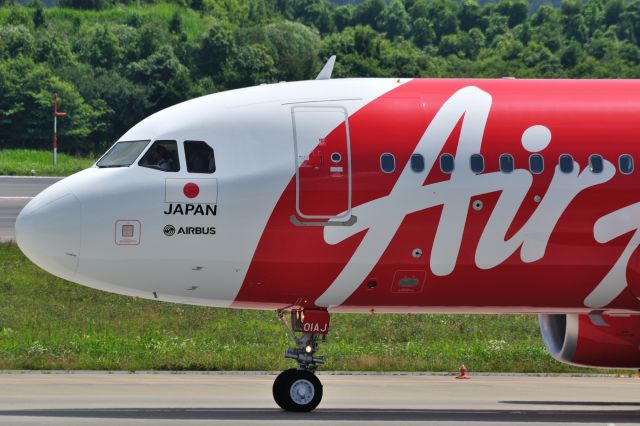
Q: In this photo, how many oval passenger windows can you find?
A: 9